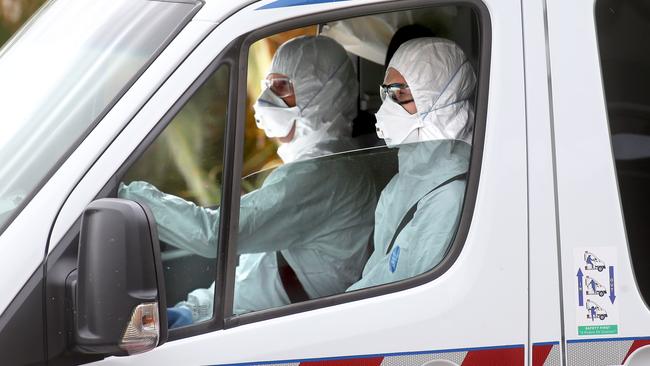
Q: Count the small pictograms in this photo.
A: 3